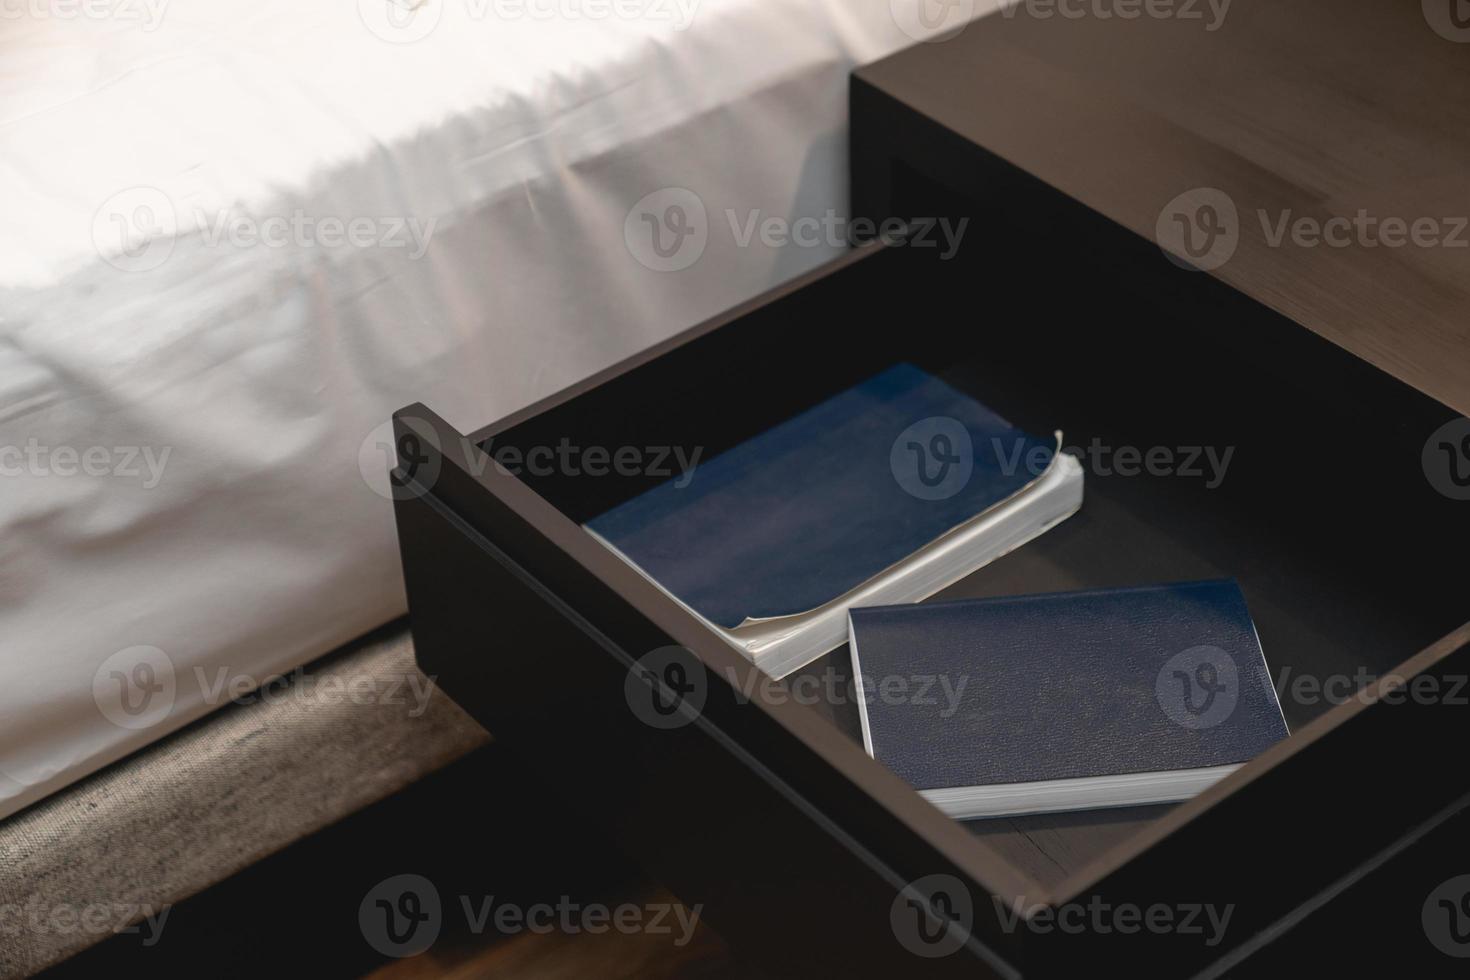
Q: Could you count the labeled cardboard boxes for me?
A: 0